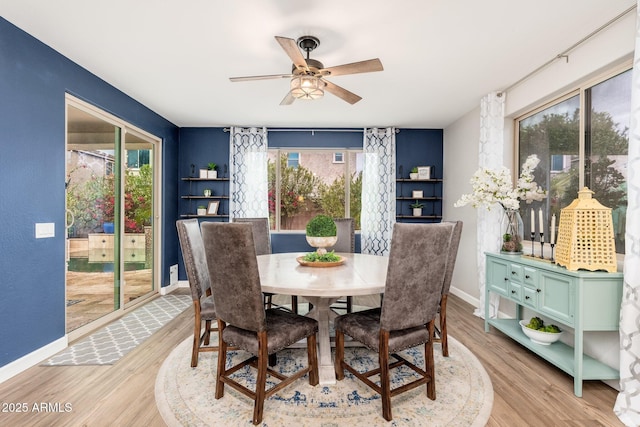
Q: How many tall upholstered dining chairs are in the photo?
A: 6